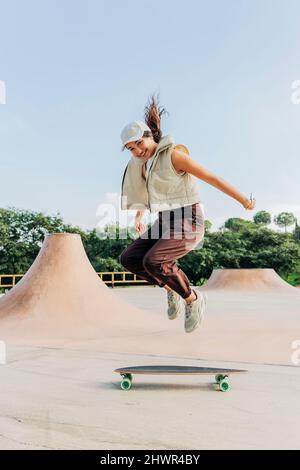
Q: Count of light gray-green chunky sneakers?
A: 2